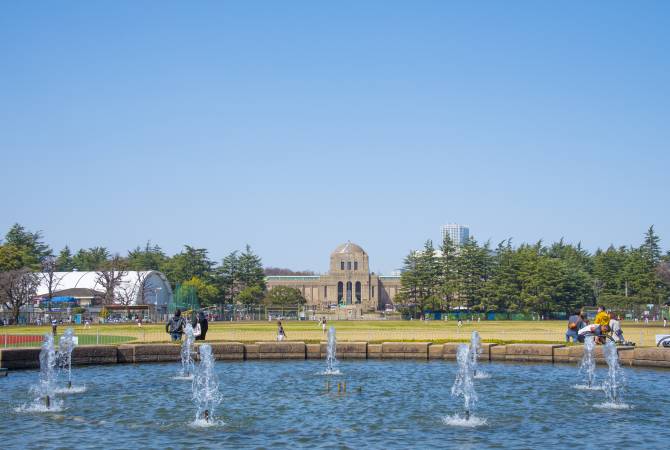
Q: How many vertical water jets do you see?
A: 9